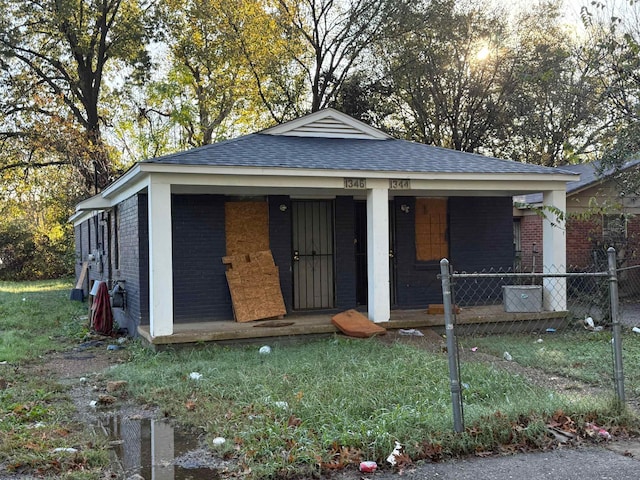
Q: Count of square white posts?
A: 3